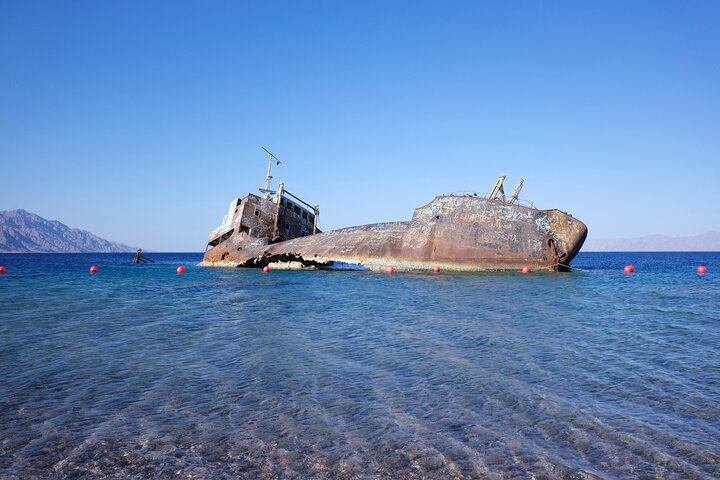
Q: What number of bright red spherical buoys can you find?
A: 9